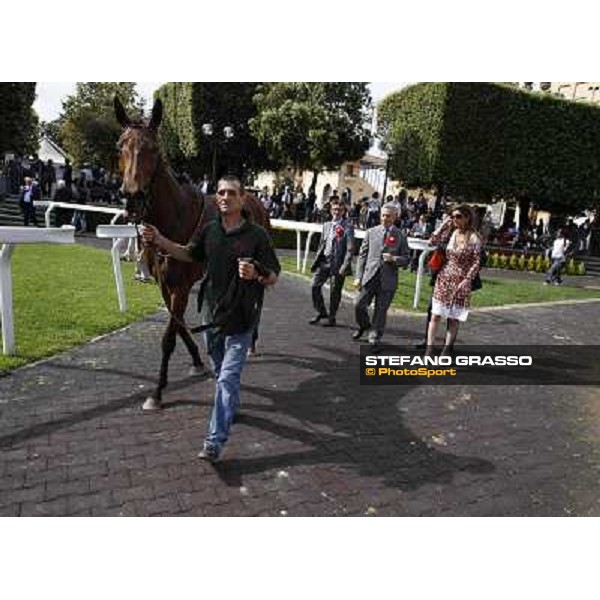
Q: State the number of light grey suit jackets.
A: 1